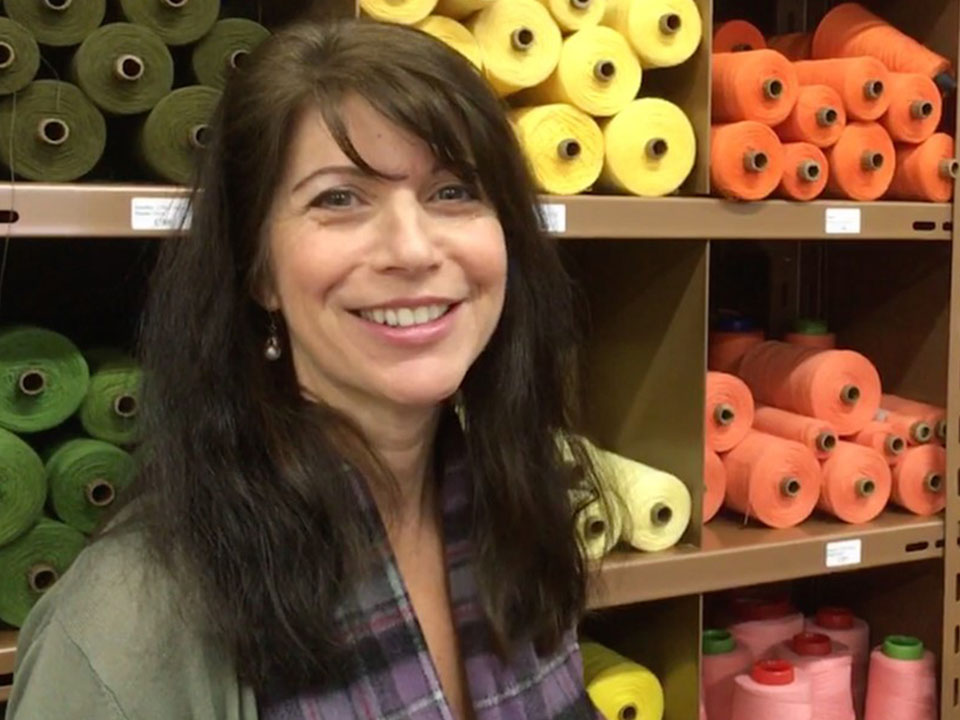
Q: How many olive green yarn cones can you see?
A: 7